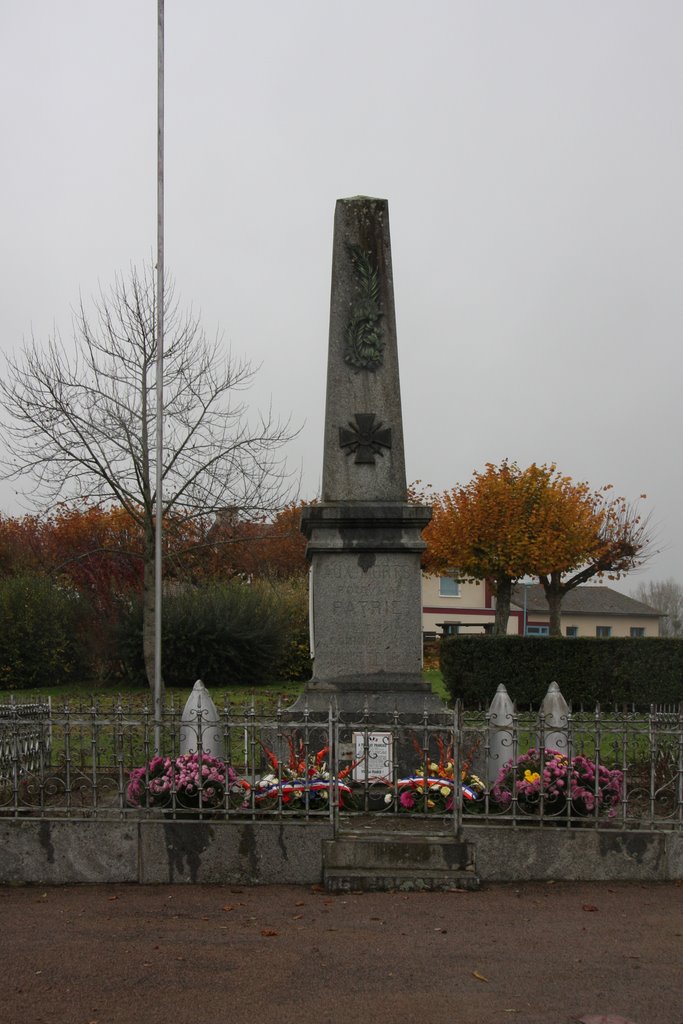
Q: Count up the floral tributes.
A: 4